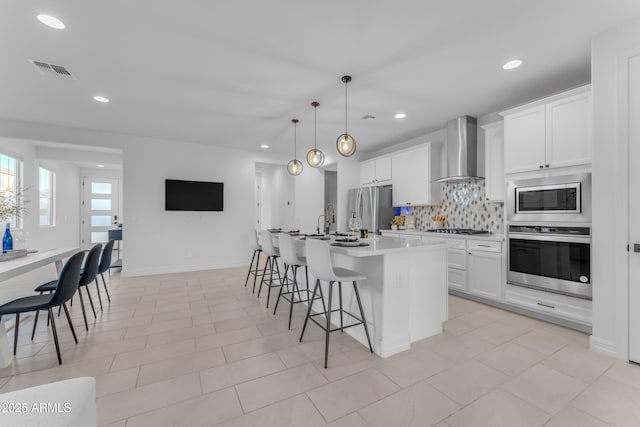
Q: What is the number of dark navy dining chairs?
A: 3